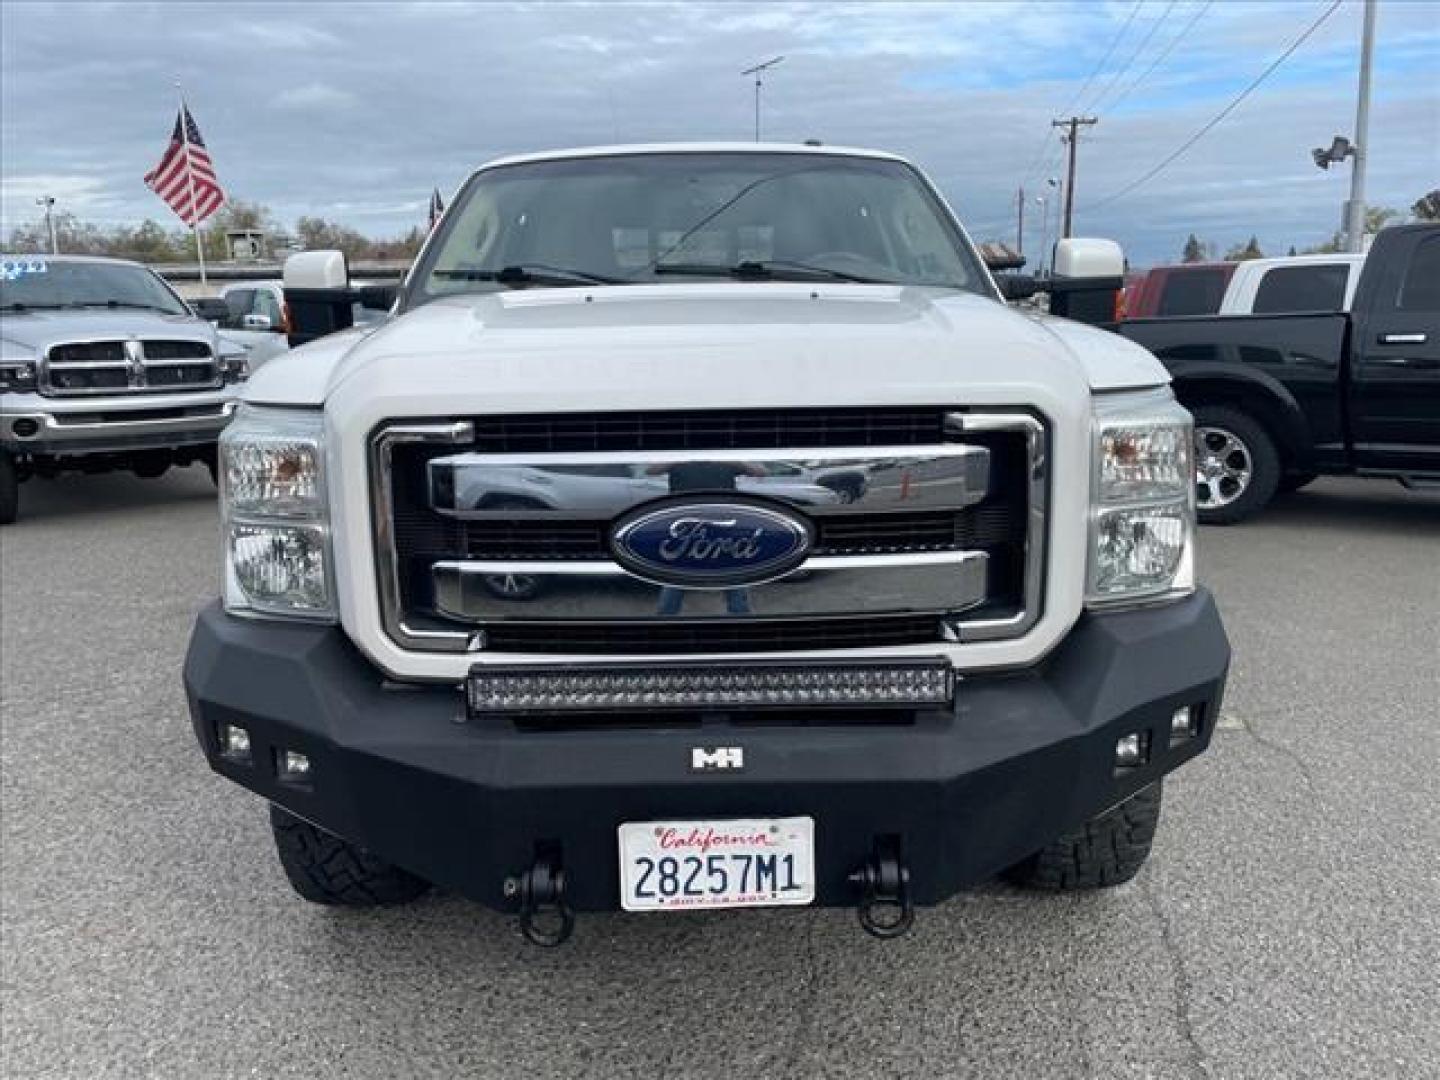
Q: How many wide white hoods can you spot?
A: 1